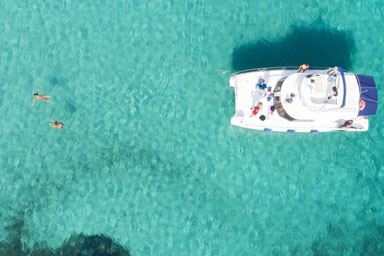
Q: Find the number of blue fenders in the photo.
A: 3